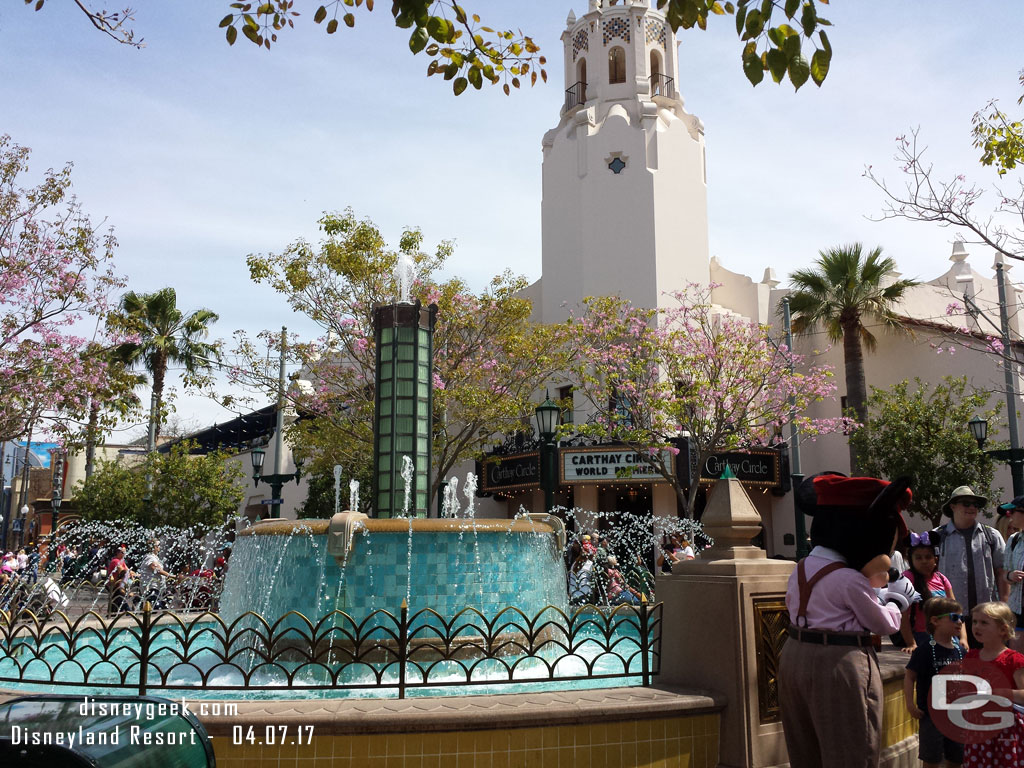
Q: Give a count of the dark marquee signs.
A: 2